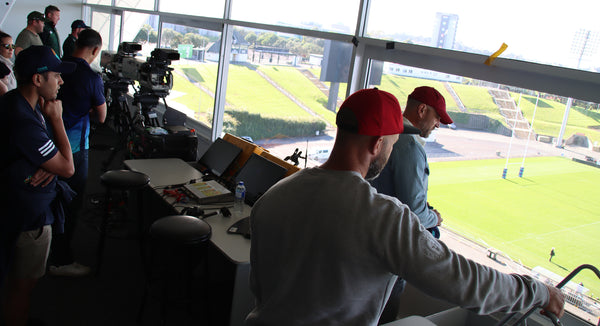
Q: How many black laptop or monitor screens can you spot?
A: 2